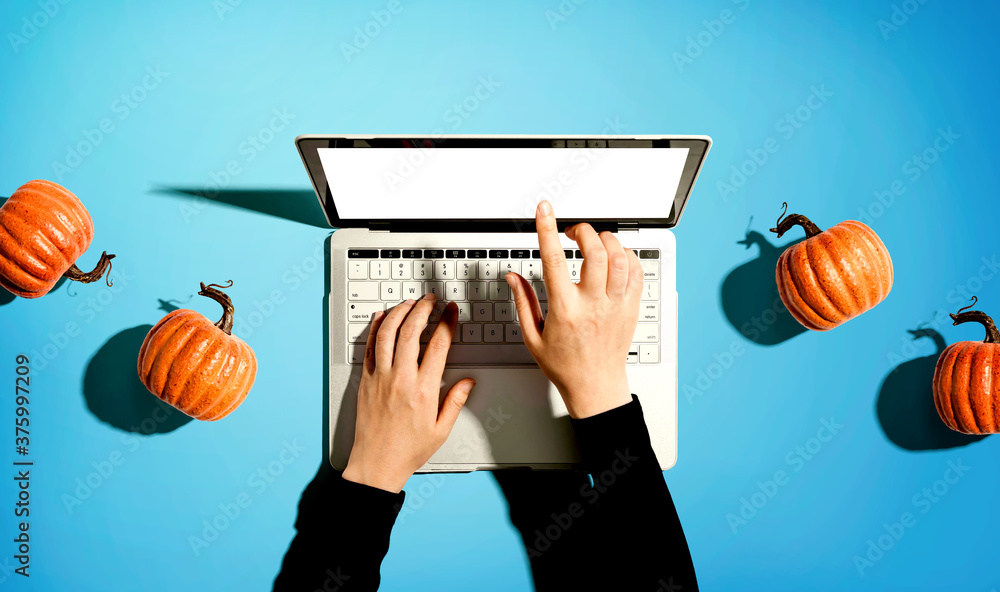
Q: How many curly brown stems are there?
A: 4